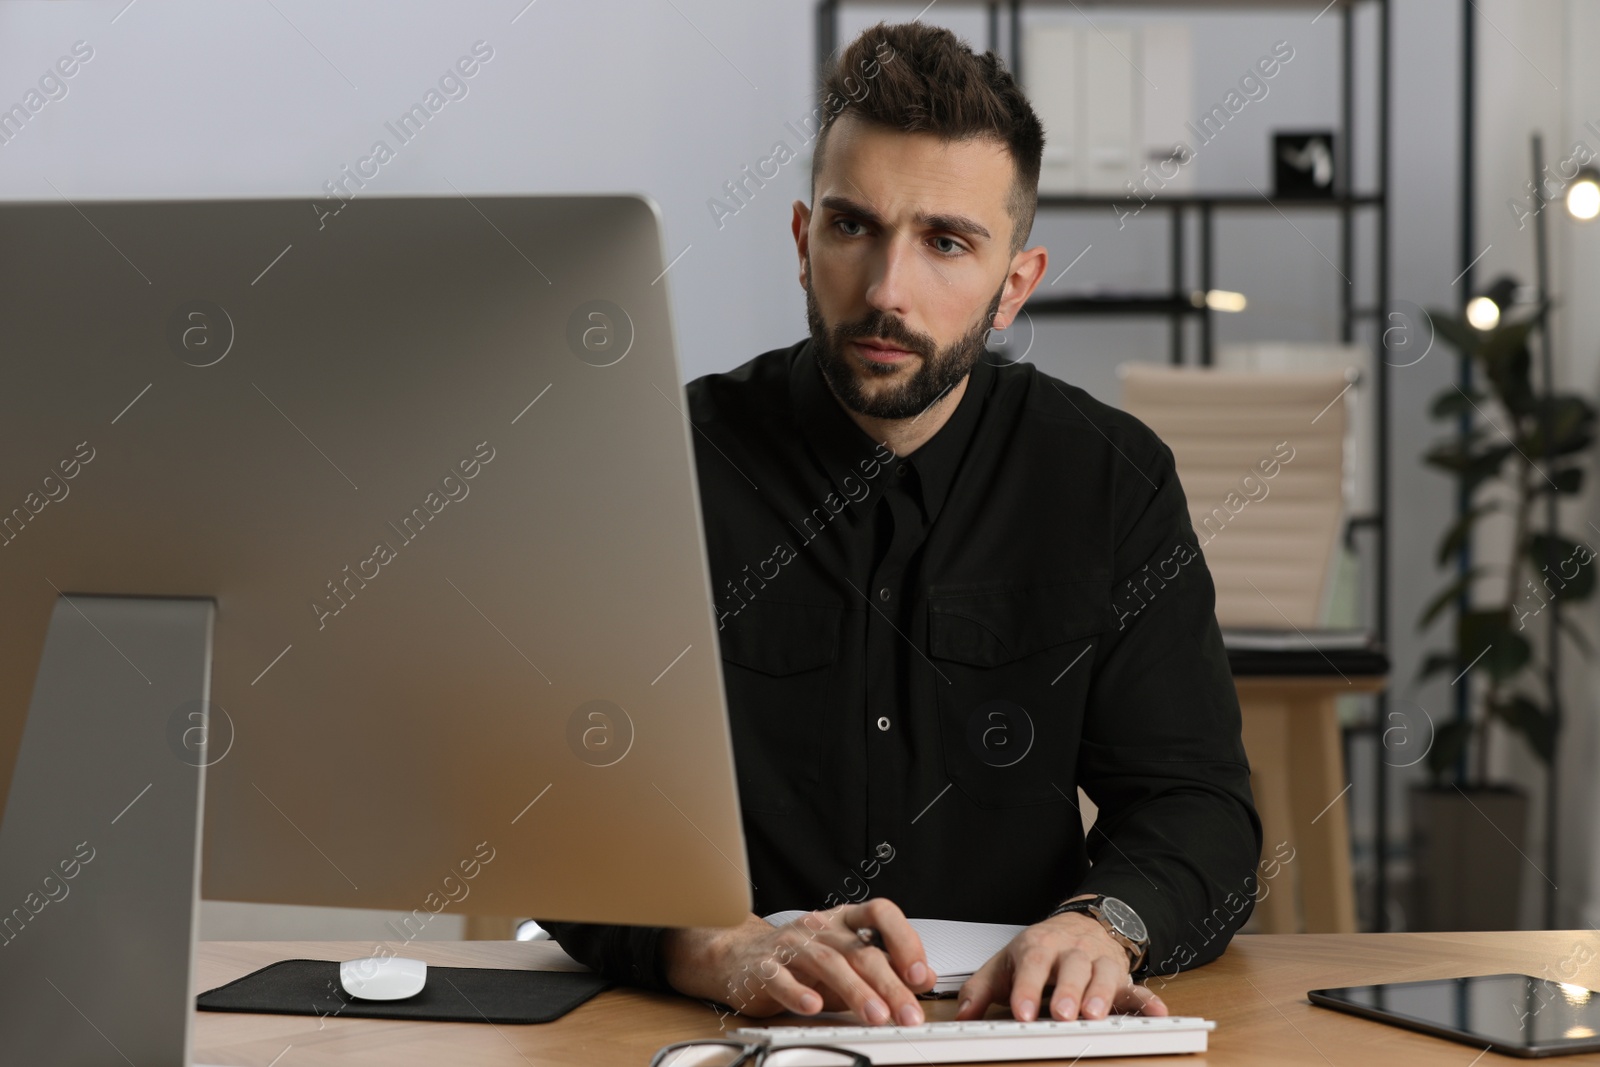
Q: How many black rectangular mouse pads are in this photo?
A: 1